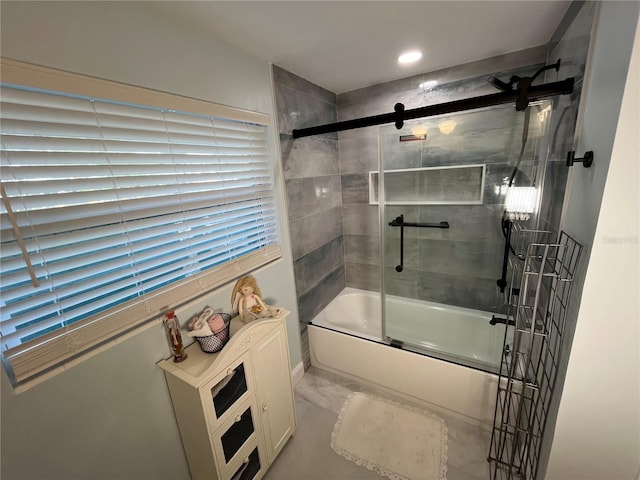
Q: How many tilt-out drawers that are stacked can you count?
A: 3